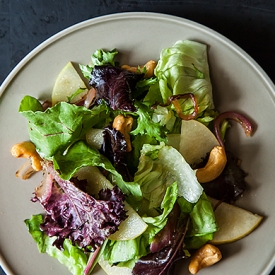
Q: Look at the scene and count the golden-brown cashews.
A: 5